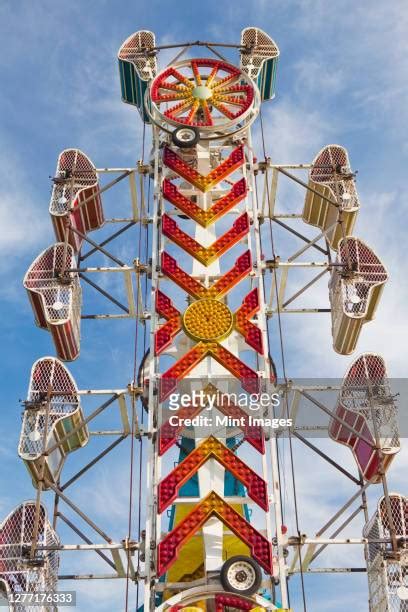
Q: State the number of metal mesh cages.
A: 10